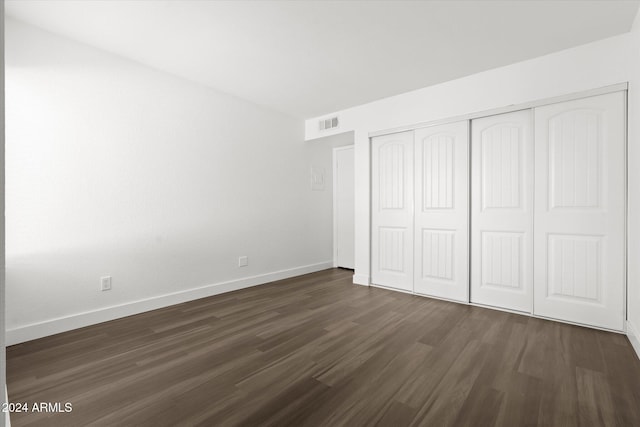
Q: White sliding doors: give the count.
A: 4